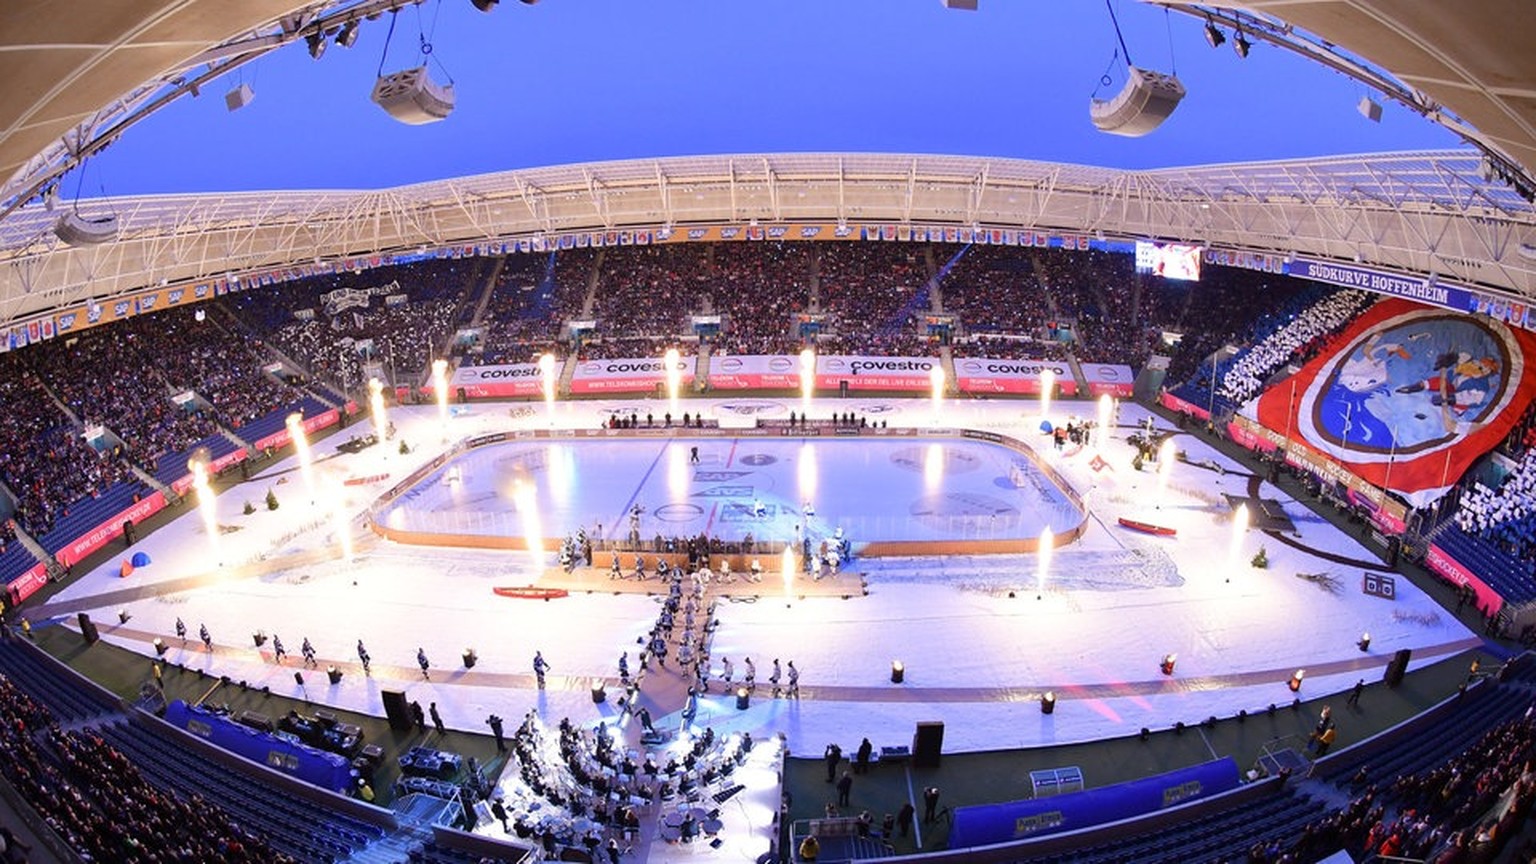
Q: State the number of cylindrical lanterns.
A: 12